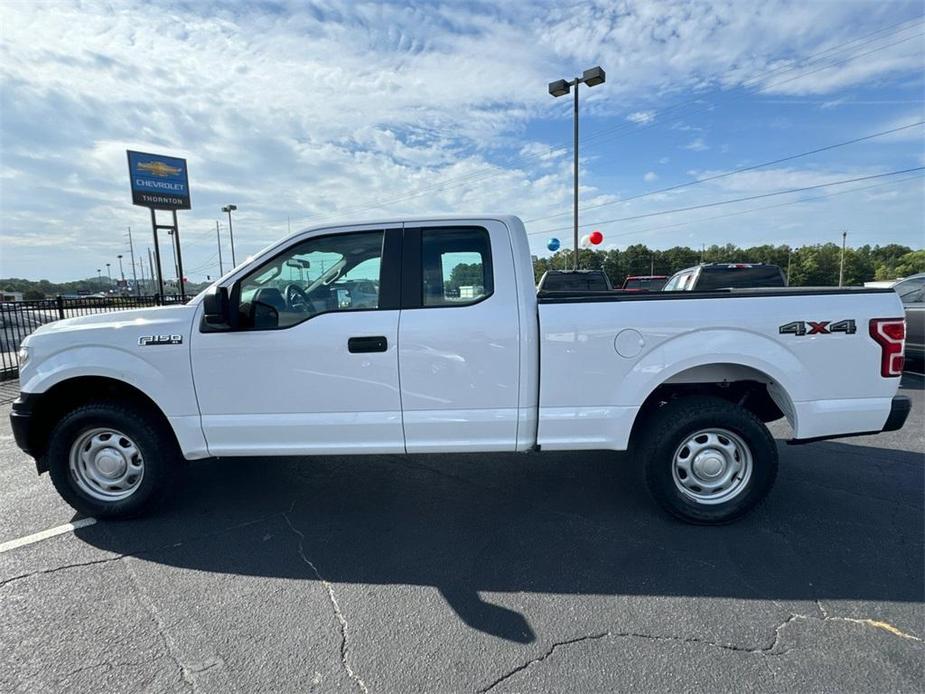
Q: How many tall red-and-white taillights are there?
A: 1